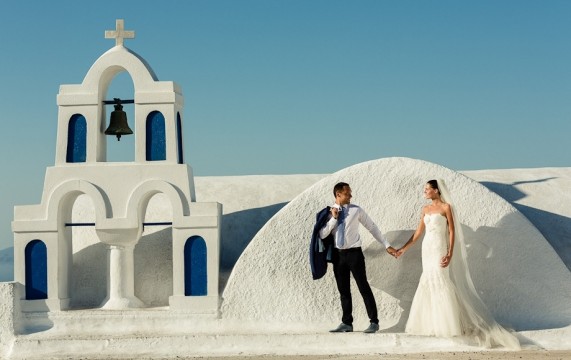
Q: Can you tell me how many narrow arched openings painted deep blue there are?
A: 5